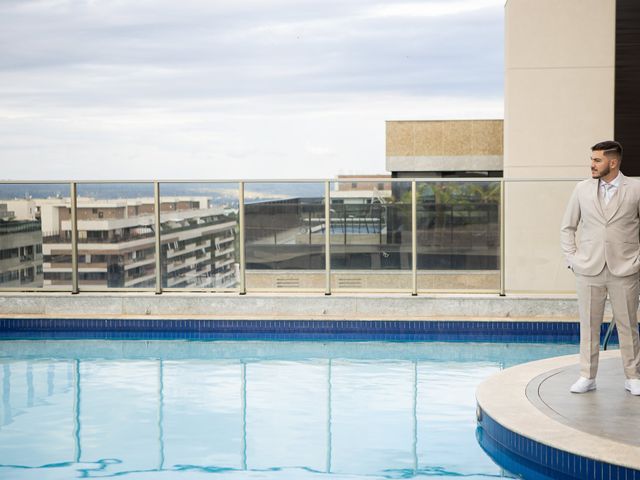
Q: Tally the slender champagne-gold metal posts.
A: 6